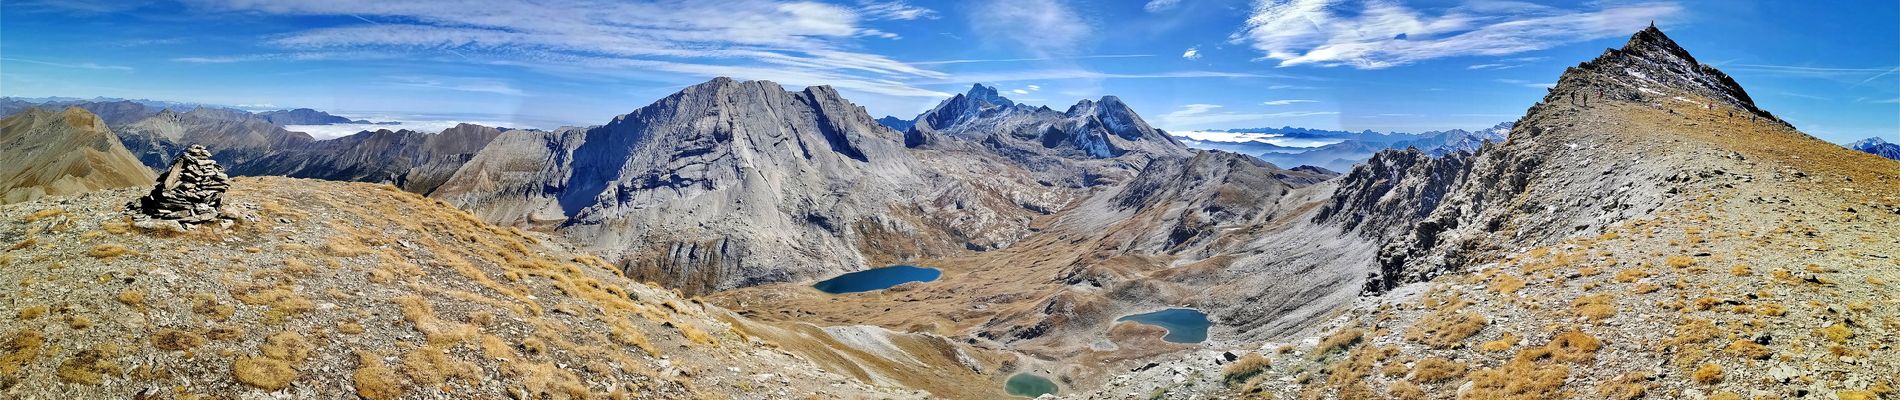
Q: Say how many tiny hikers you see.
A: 6